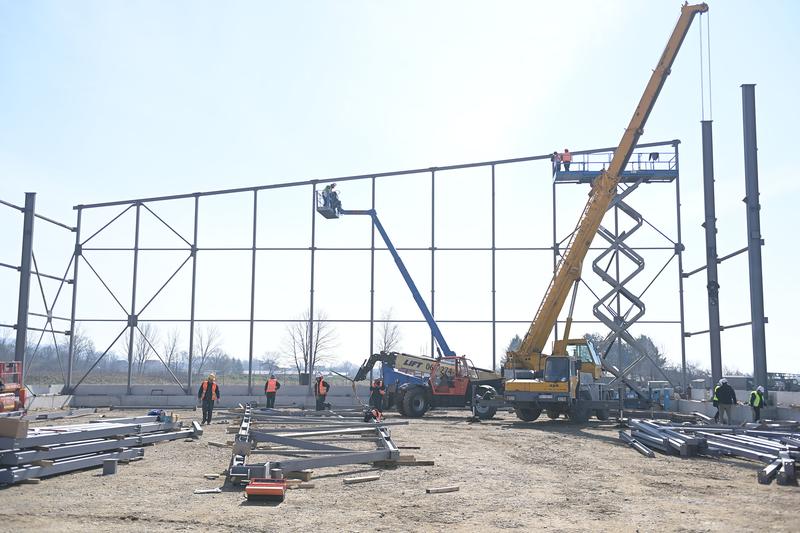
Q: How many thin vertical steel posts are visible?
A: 11